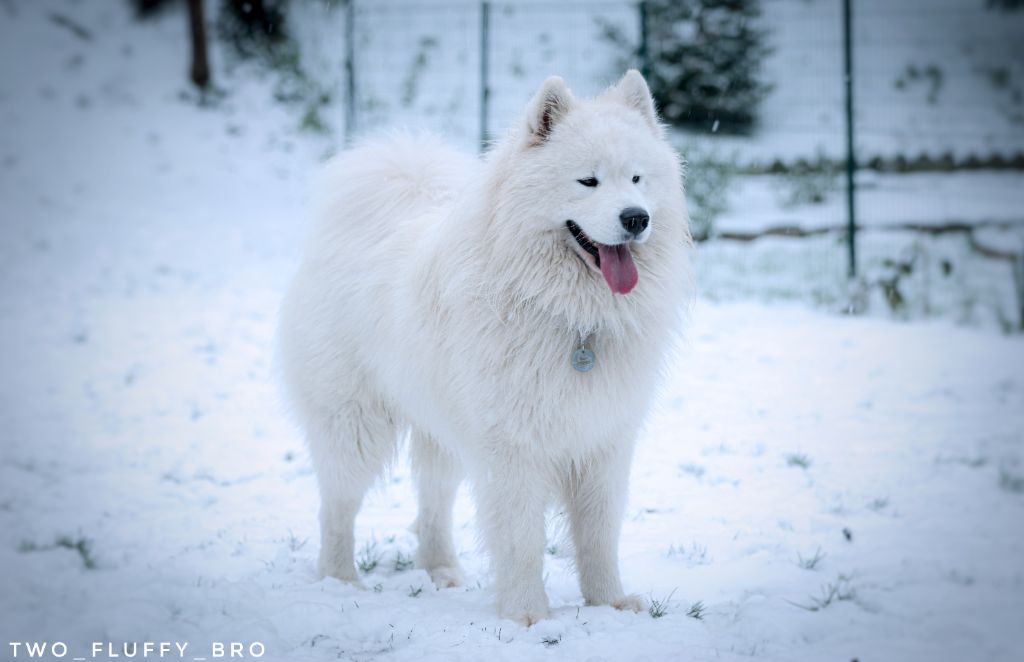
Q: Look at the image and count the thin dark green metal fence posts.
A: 4